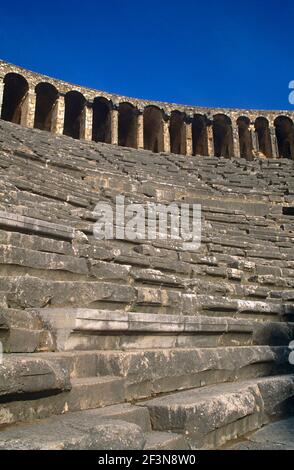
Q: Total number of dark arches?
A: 12